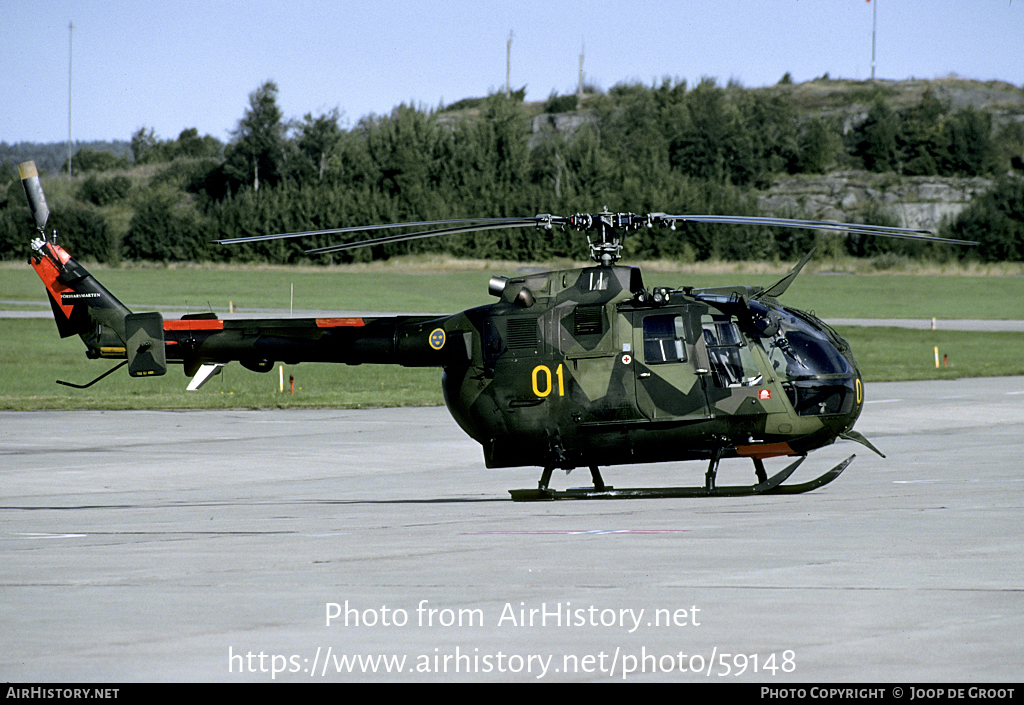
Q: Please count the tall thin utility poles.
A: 4